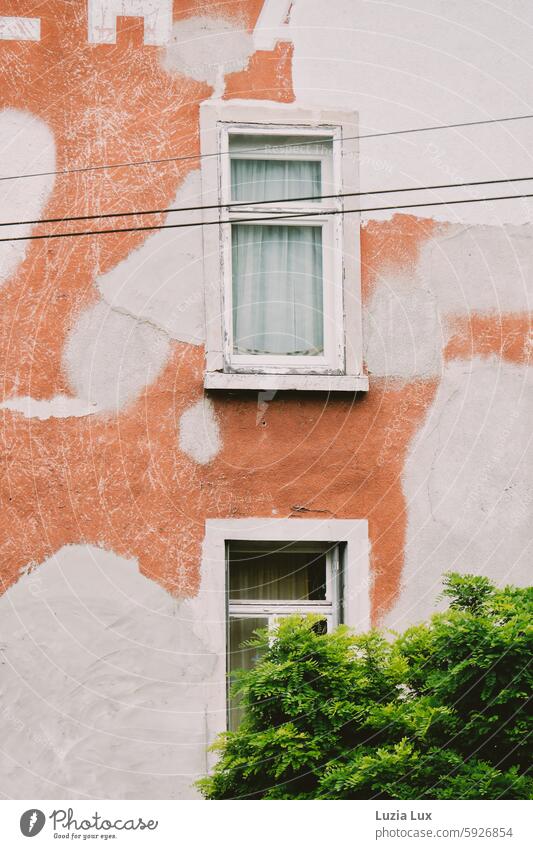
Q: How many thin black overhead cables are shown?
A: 3